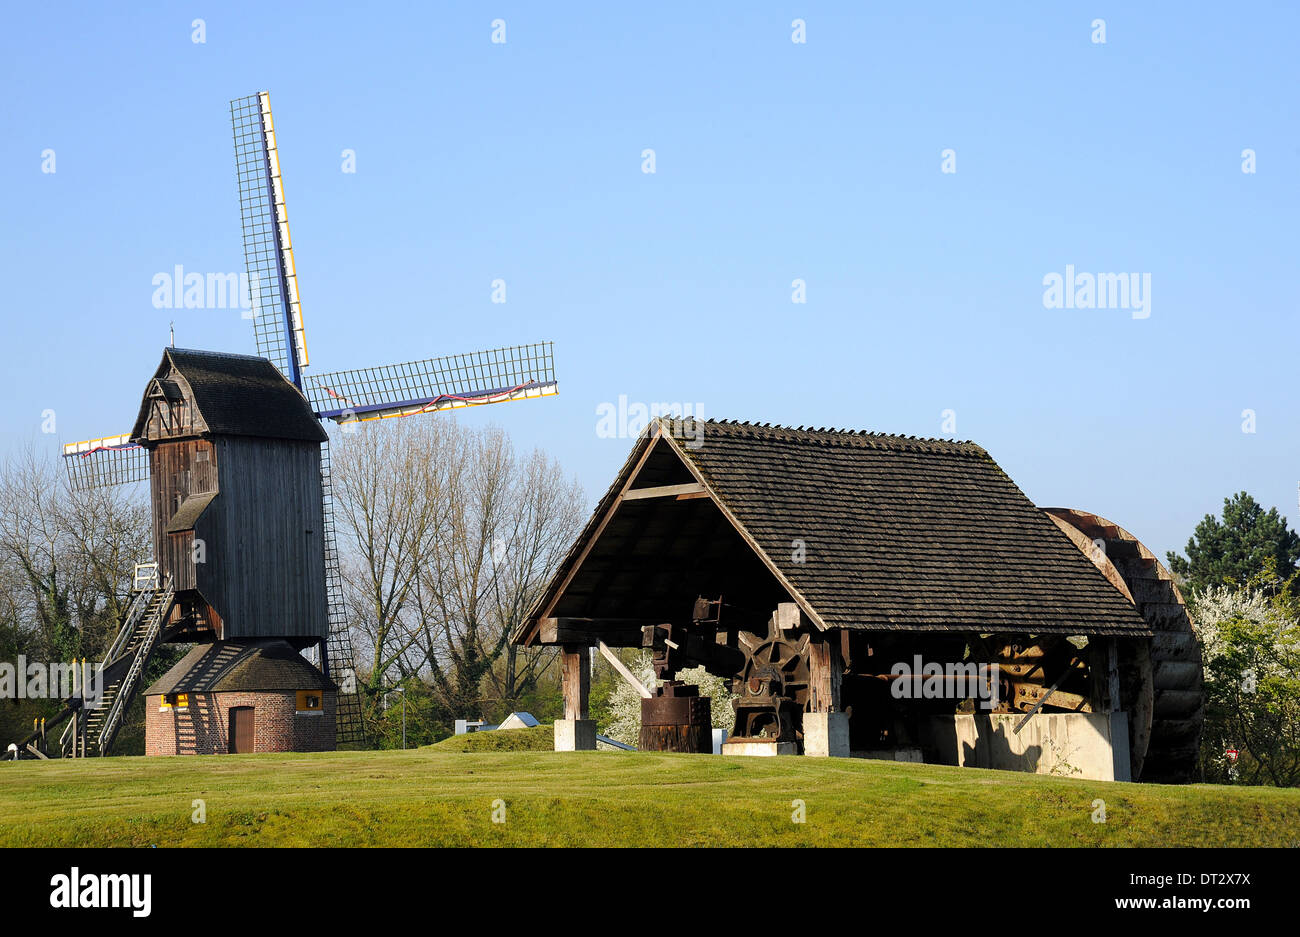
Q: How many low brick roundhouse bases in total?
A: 1